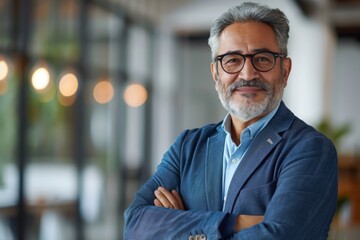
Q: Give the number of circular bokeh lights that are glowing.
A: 5